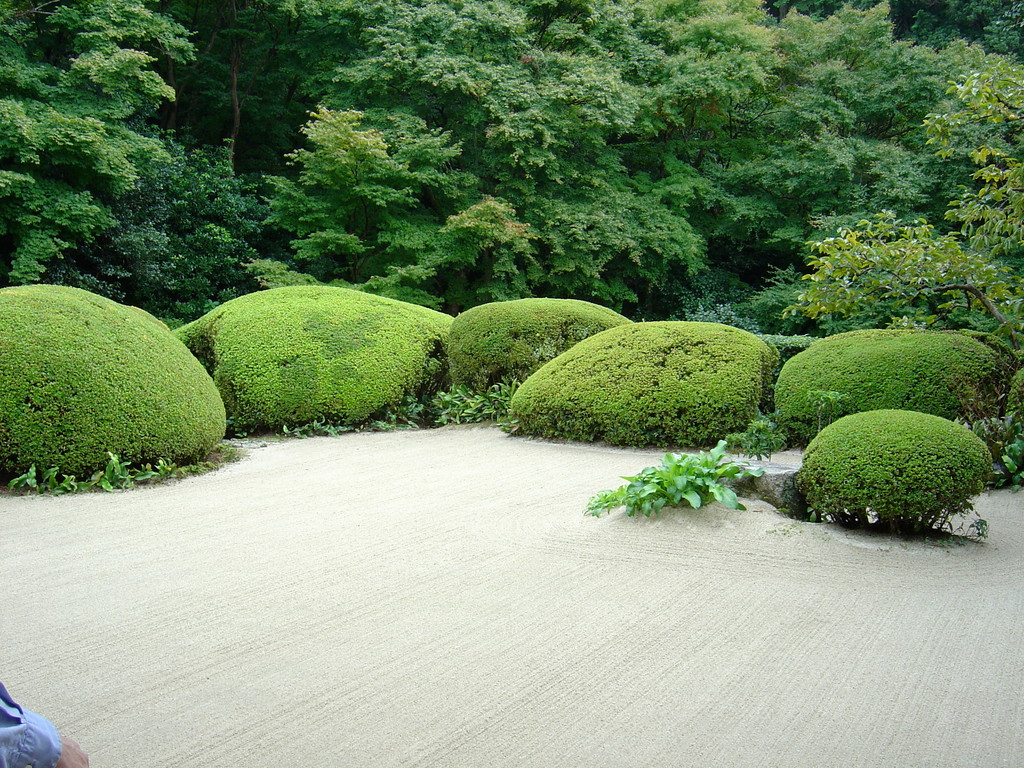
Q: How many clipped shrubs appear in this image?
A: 6